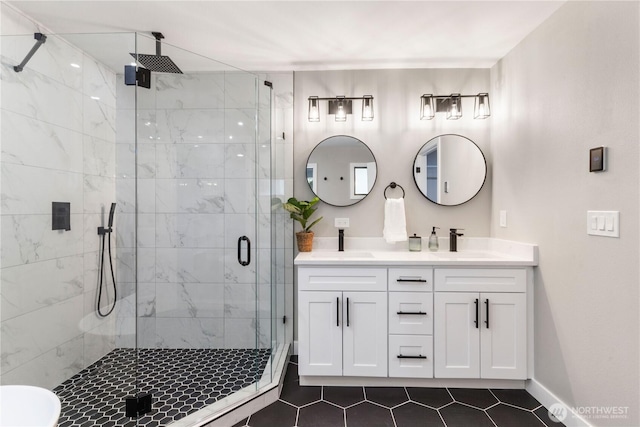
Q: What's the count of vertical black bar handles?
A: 4